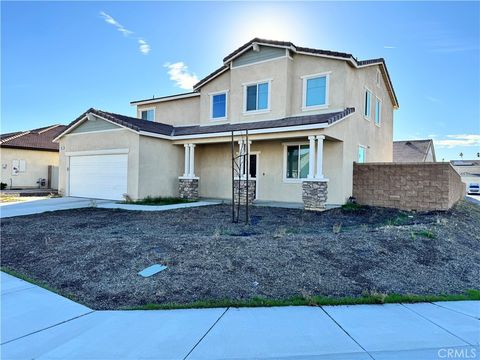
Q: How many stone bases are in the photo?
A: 3